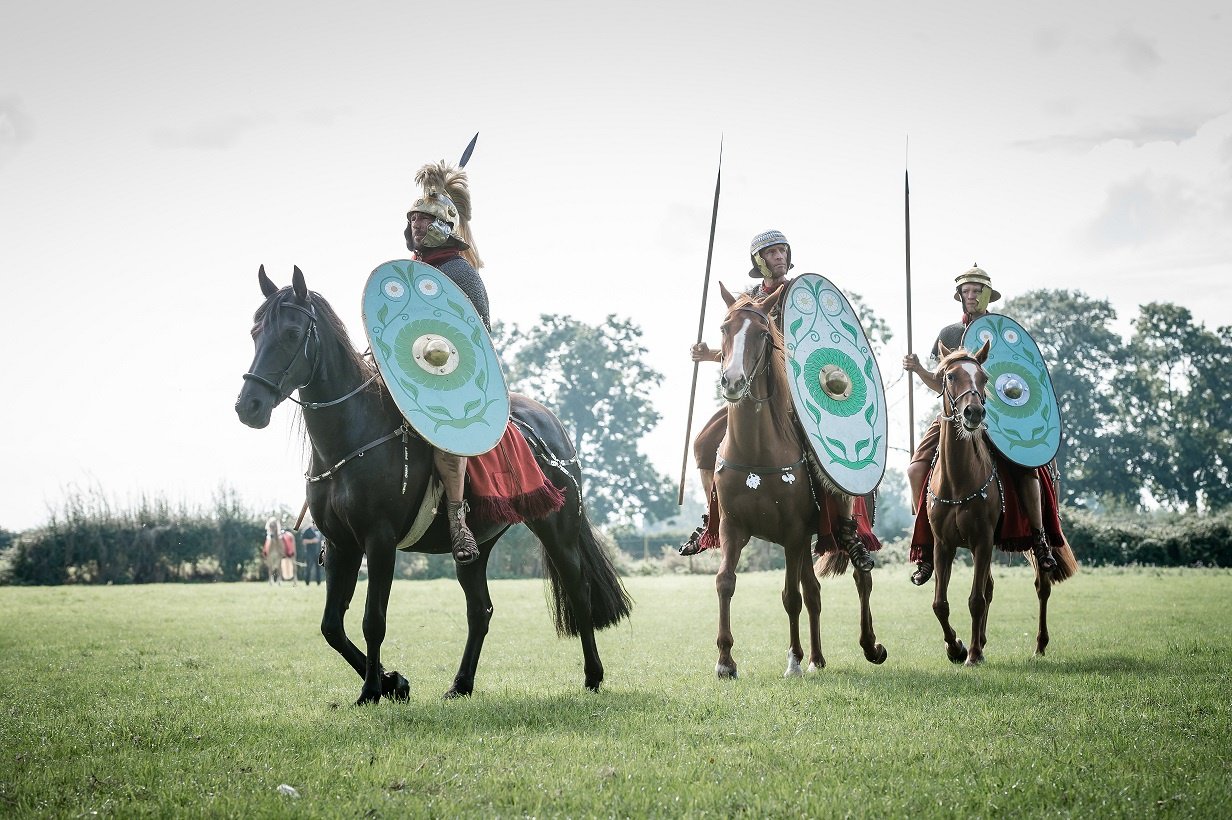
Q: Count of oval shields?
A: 3